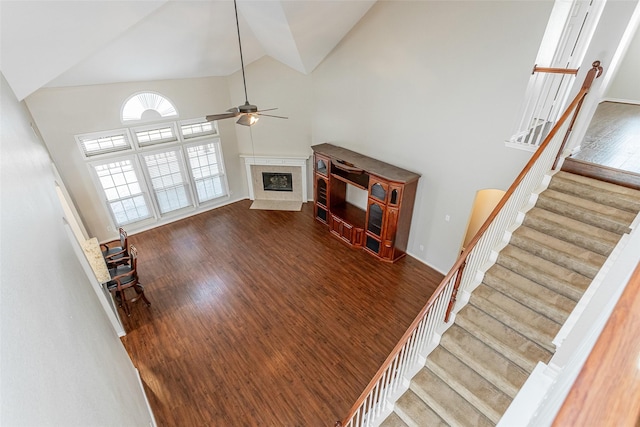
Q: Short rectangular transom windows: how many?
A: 3